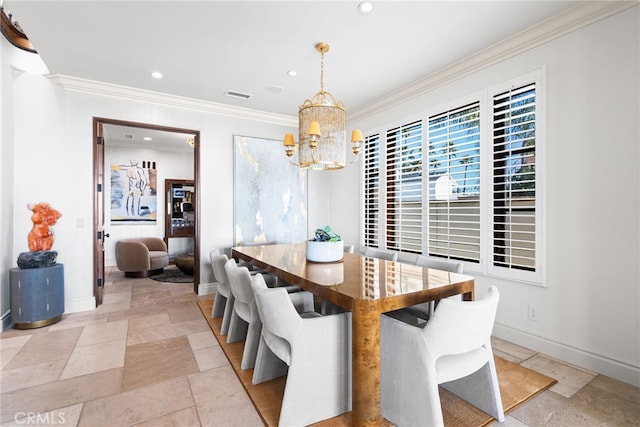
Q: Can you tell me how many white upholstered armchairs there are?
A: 7